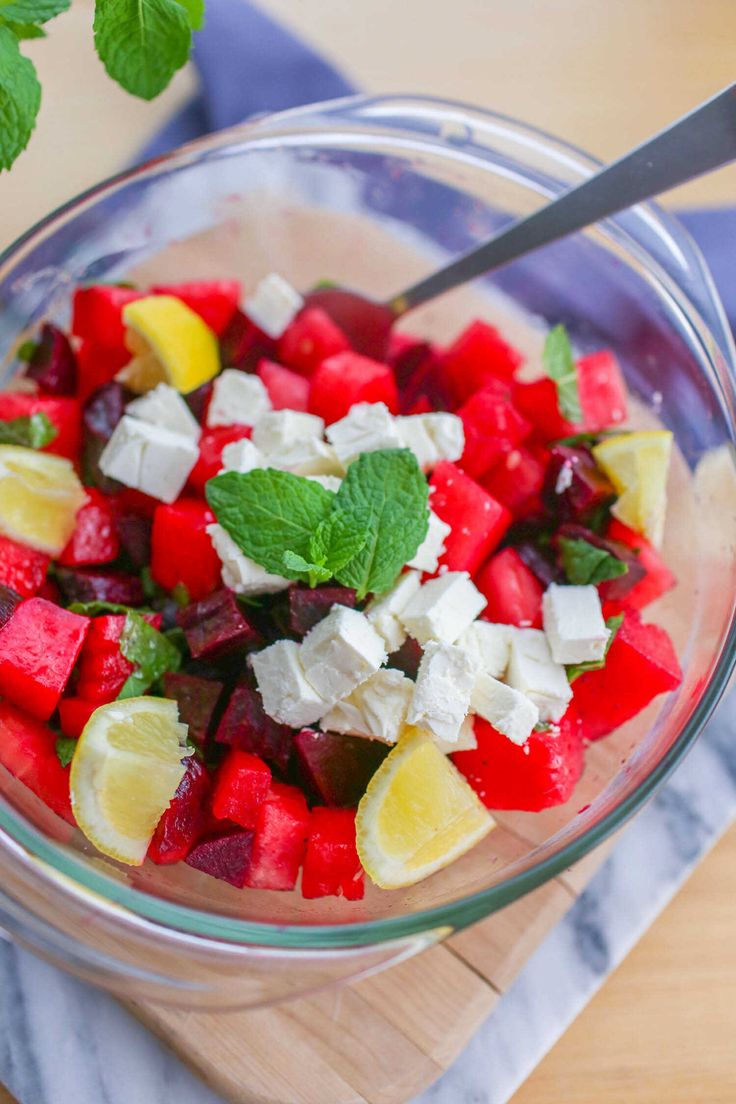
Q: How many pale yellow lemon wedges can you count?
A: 5